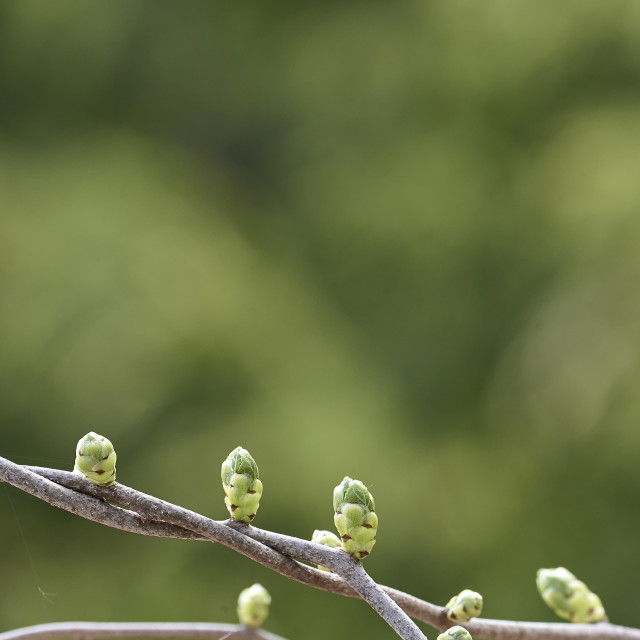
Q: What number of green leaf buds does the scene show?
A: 8